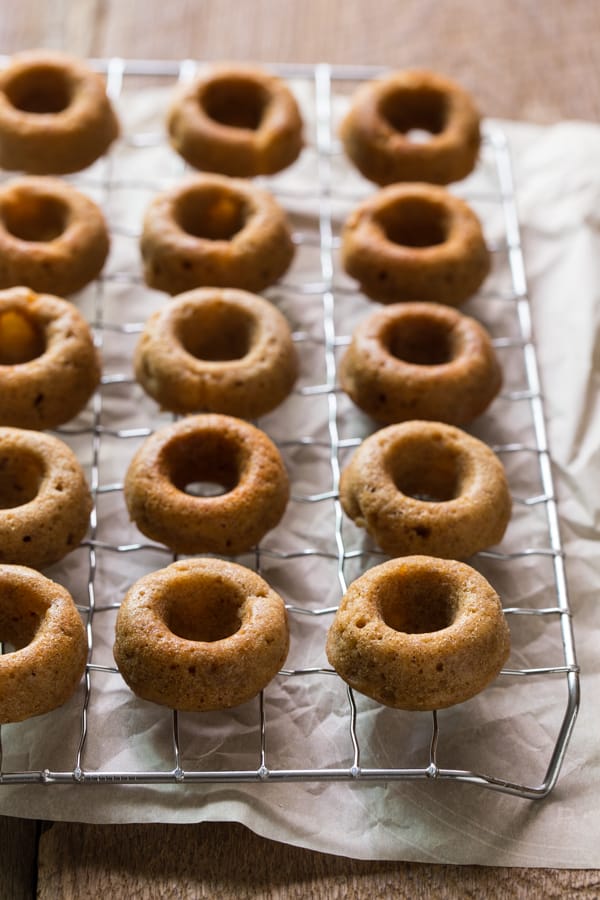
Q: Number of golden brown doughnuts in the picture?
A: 15